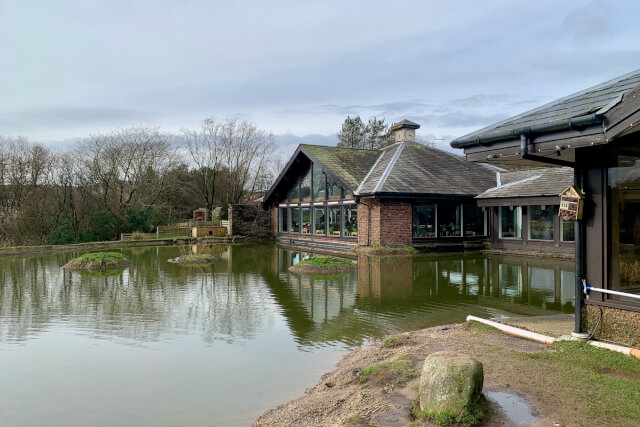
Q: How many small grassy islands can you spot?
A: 3